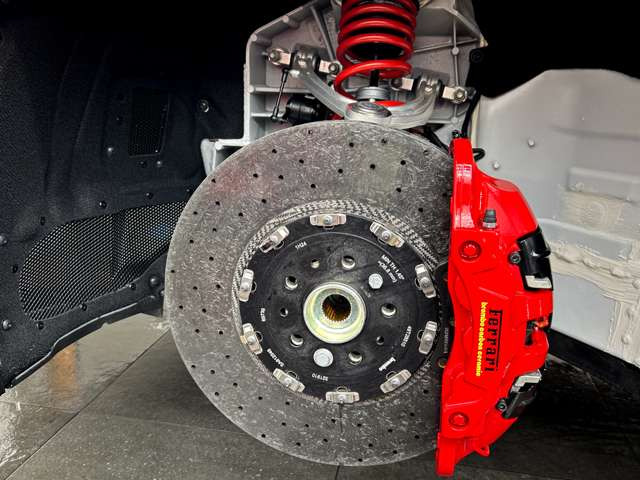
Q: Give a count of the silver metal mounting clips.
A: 10